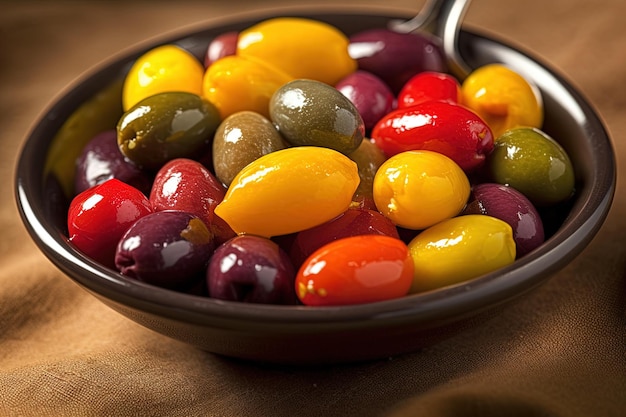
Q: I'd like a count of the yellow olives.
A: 7